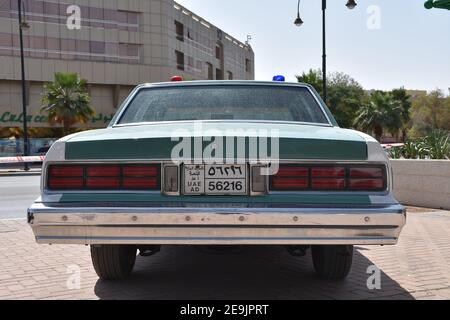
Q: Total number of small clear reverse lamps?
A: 2